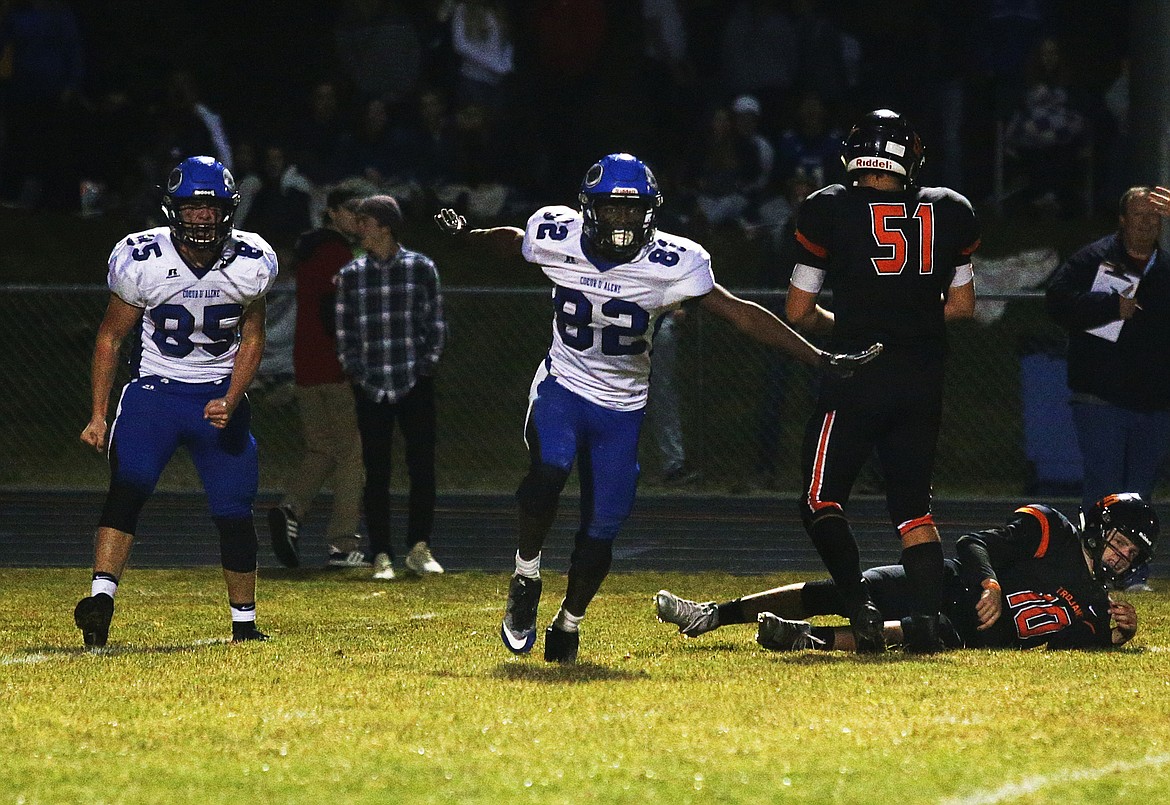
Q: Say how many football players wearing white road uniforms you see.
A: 2